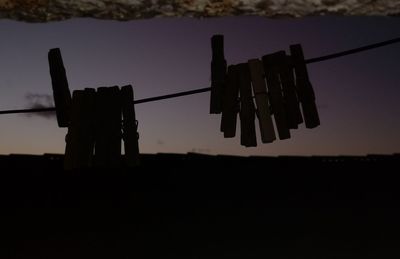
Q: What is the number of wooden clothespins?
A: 13